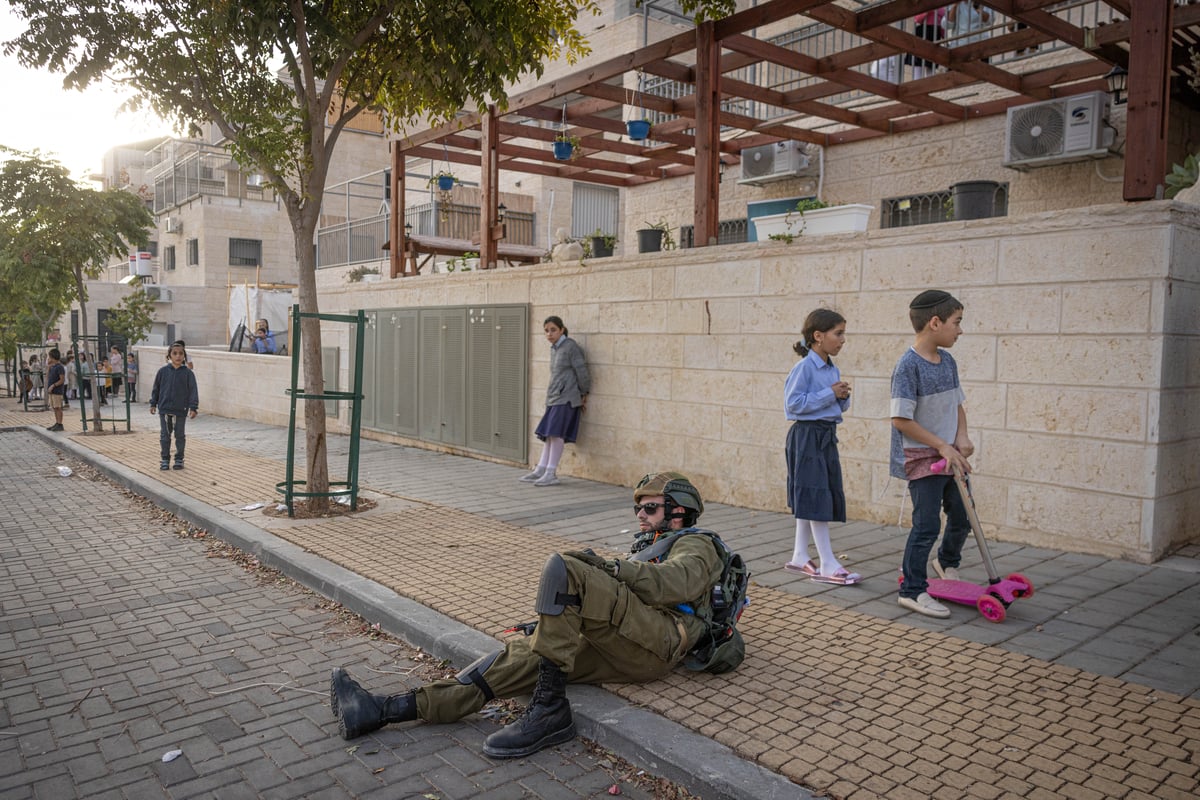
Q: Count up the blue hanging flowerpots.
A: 3